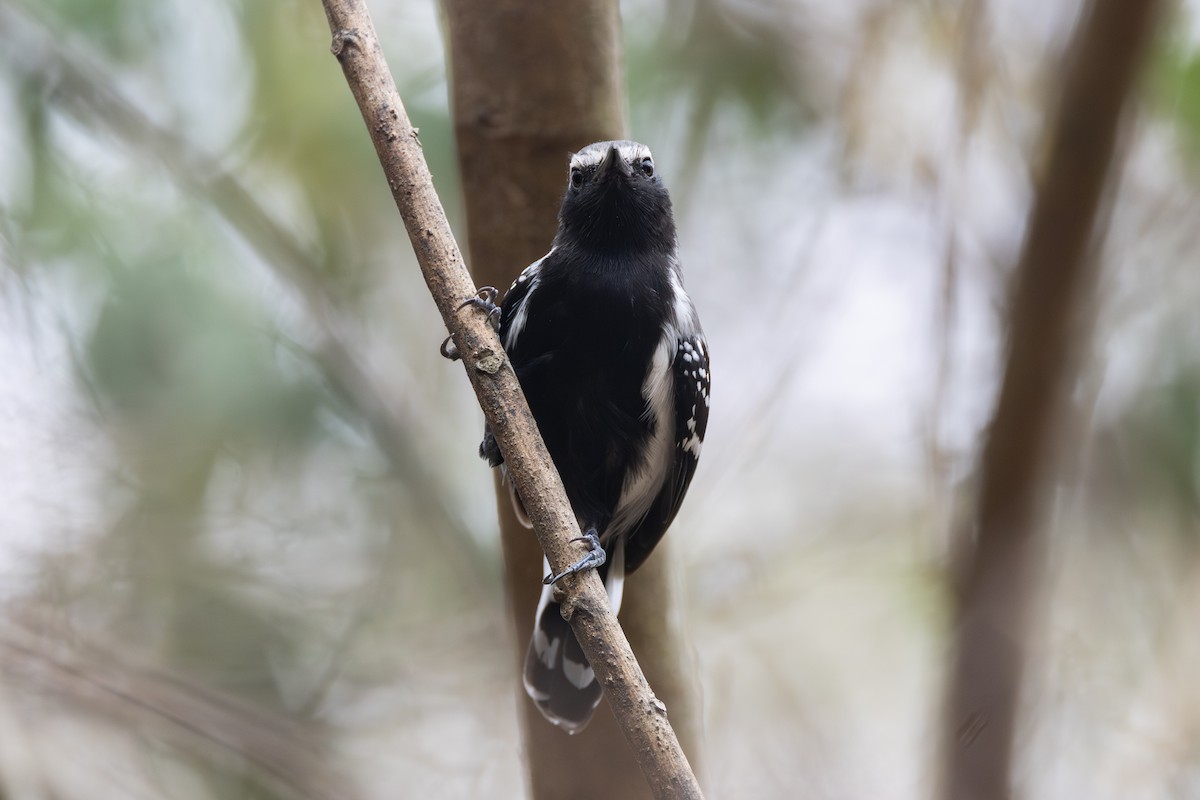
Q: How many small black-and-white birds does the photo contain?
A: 1